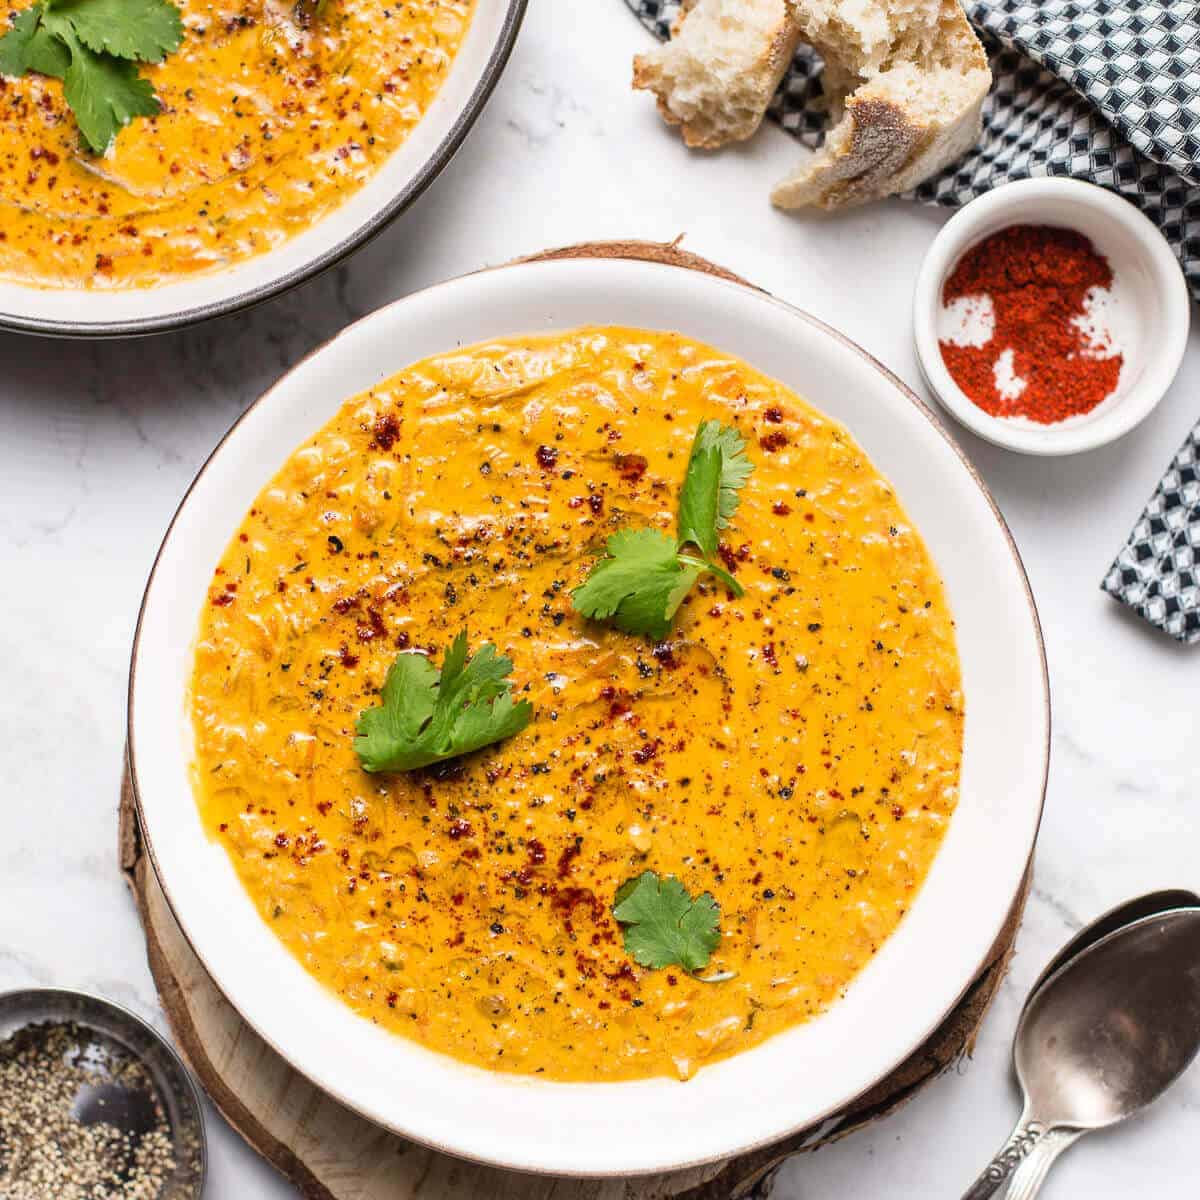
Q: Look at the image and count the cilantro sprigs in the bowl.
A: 3